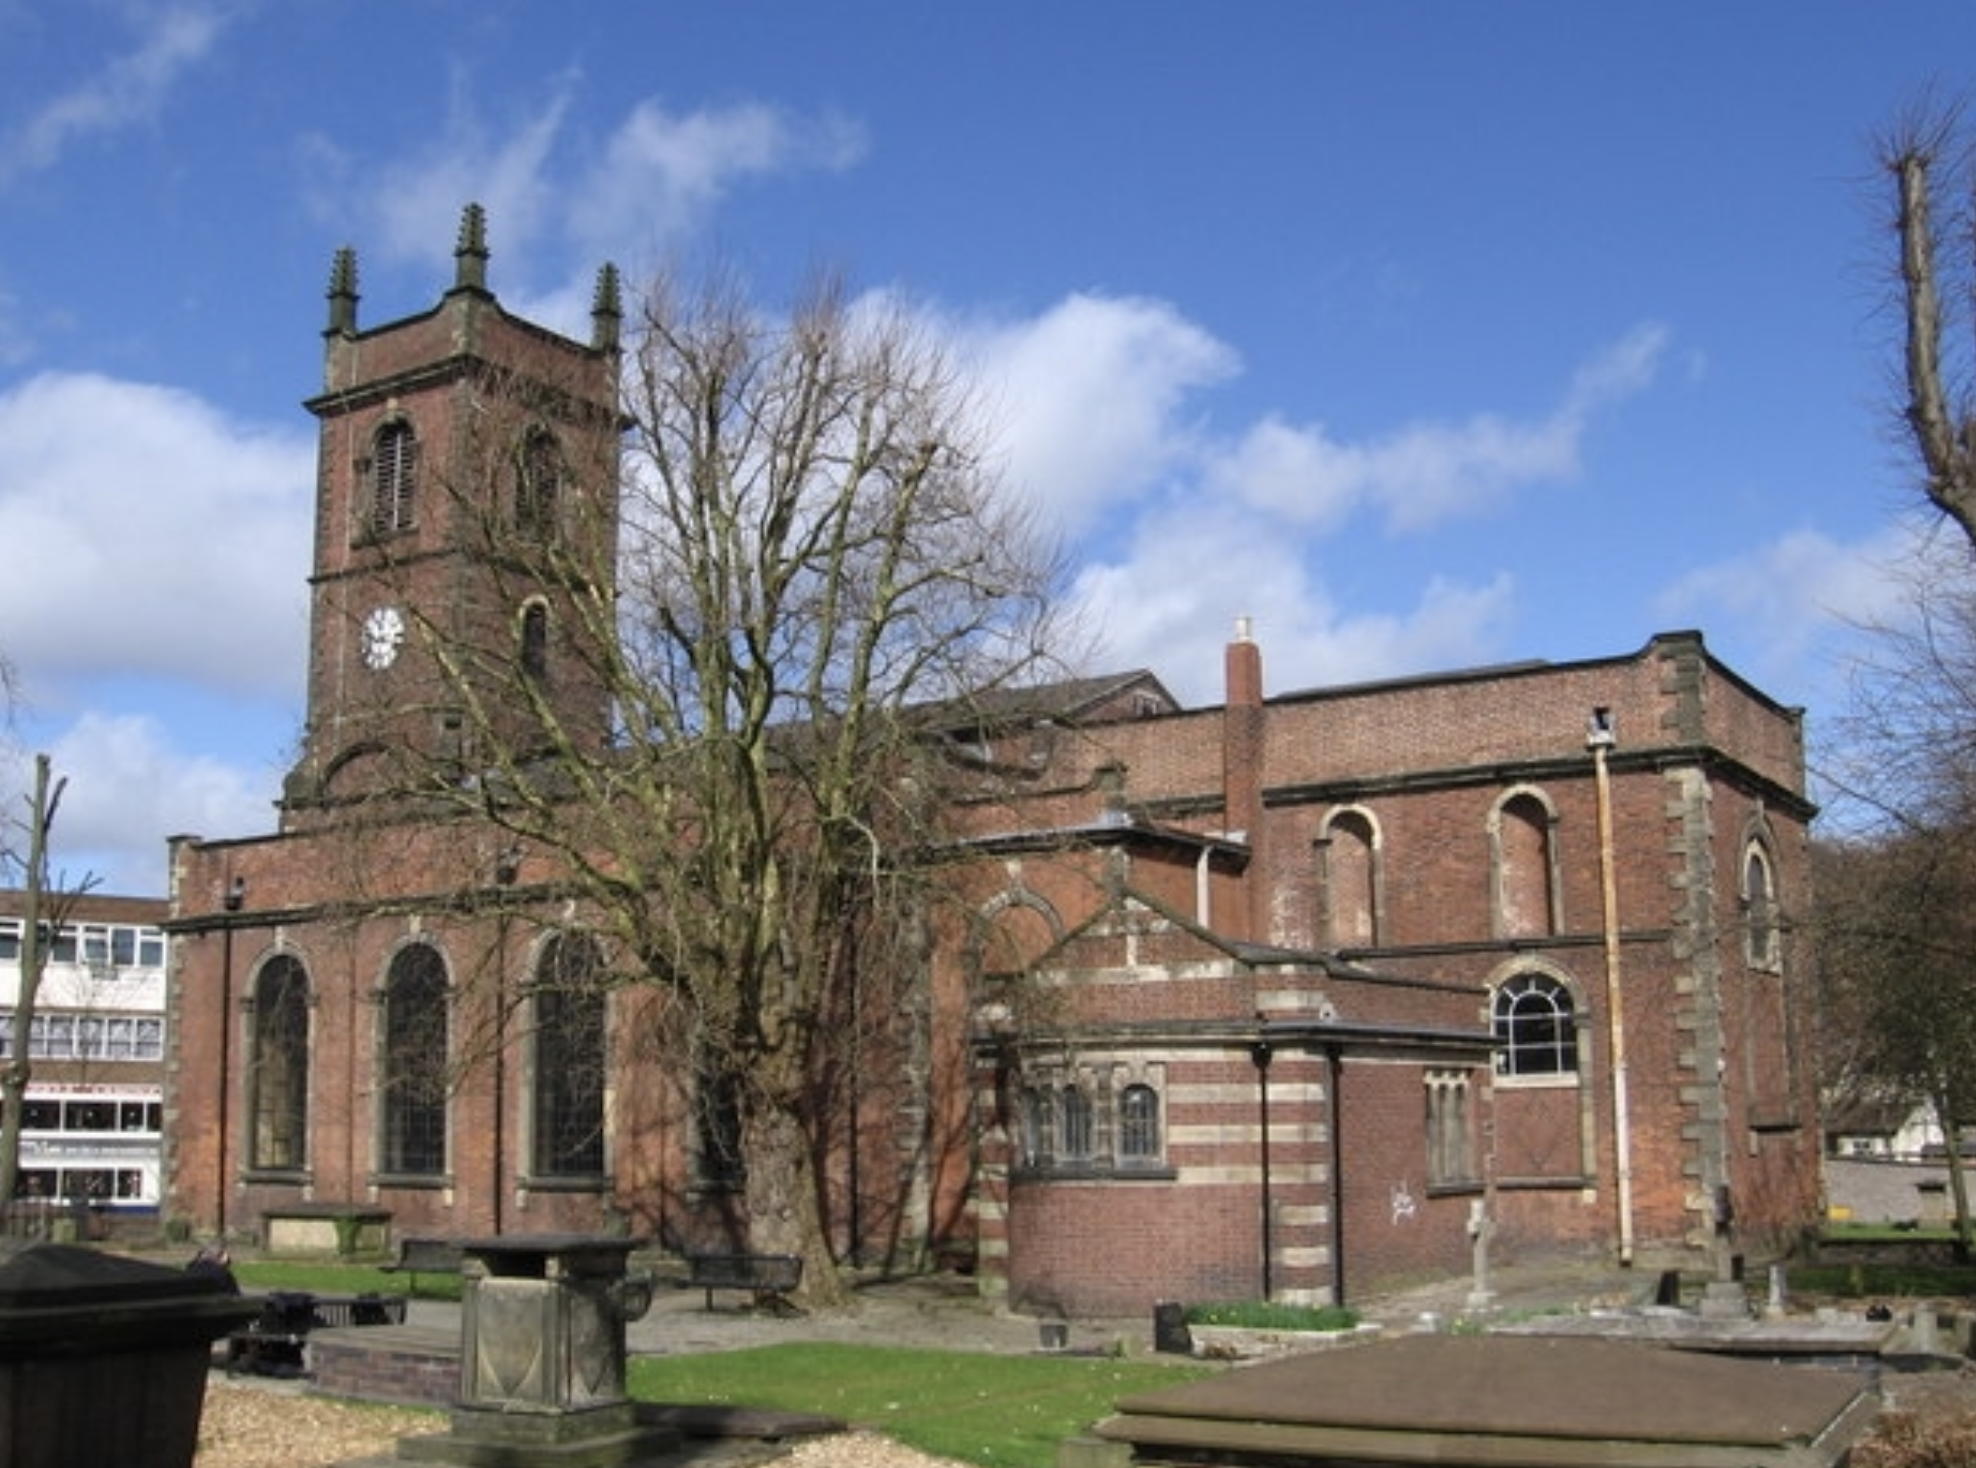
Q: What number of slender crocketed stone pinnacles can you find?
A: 3